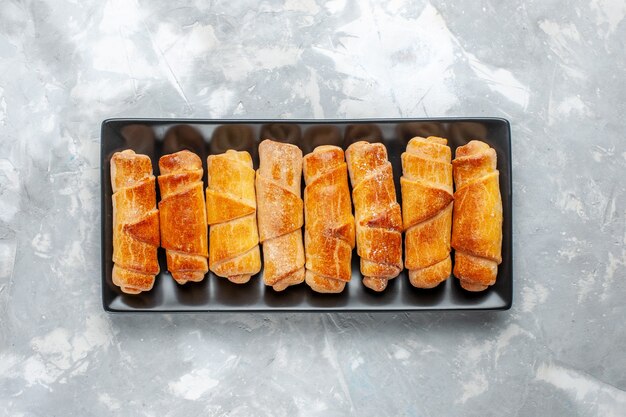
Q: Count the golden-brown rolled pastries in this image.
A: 8